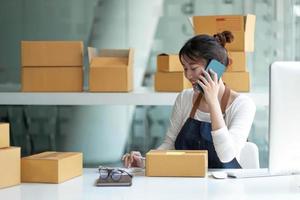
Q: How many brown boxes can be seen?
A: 12